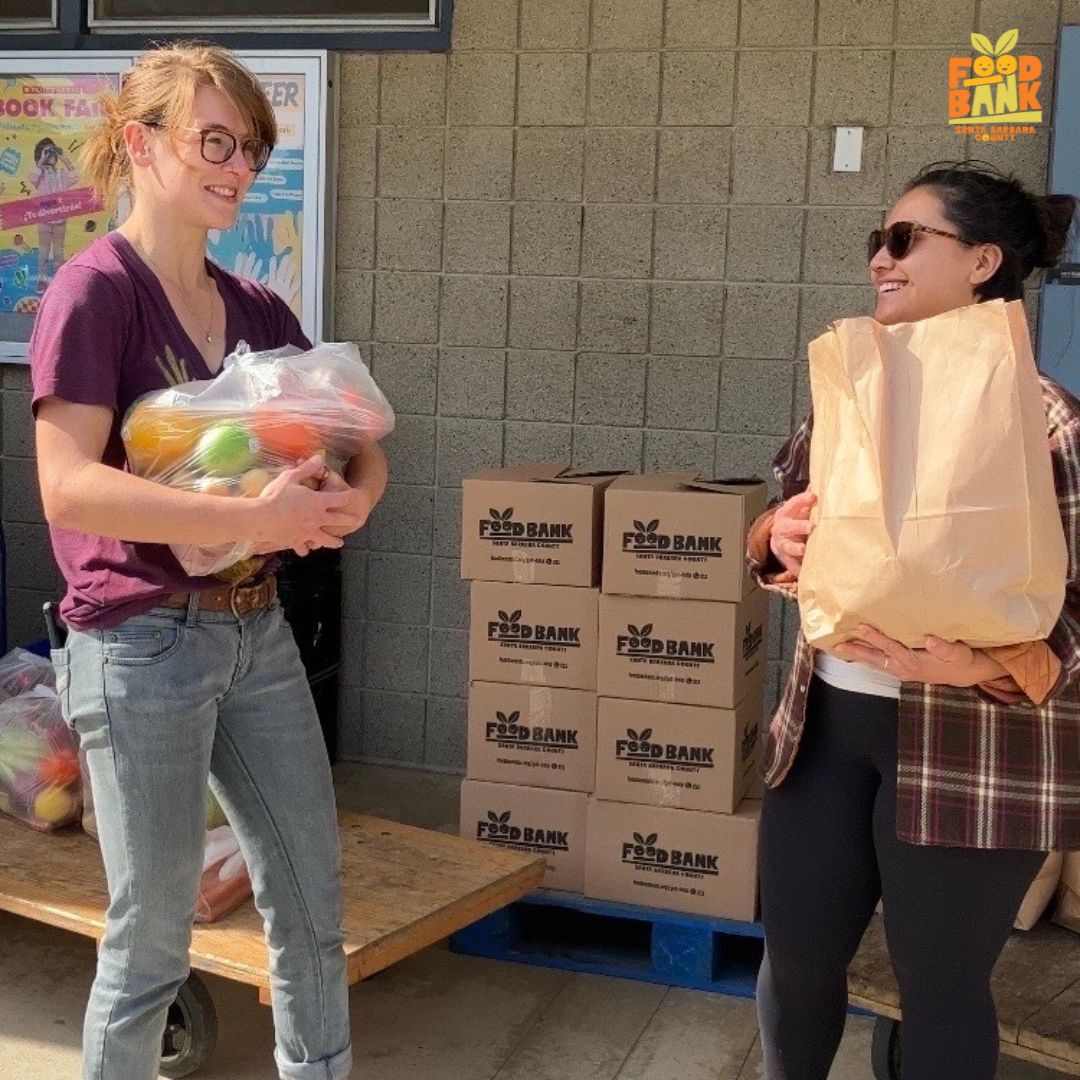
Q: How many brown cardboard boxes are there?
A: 8